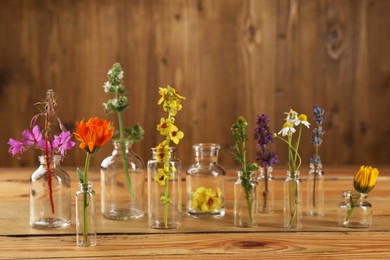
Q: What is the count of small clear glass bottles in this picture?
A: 10